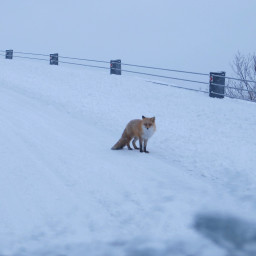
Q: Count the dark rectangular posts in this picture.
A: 4